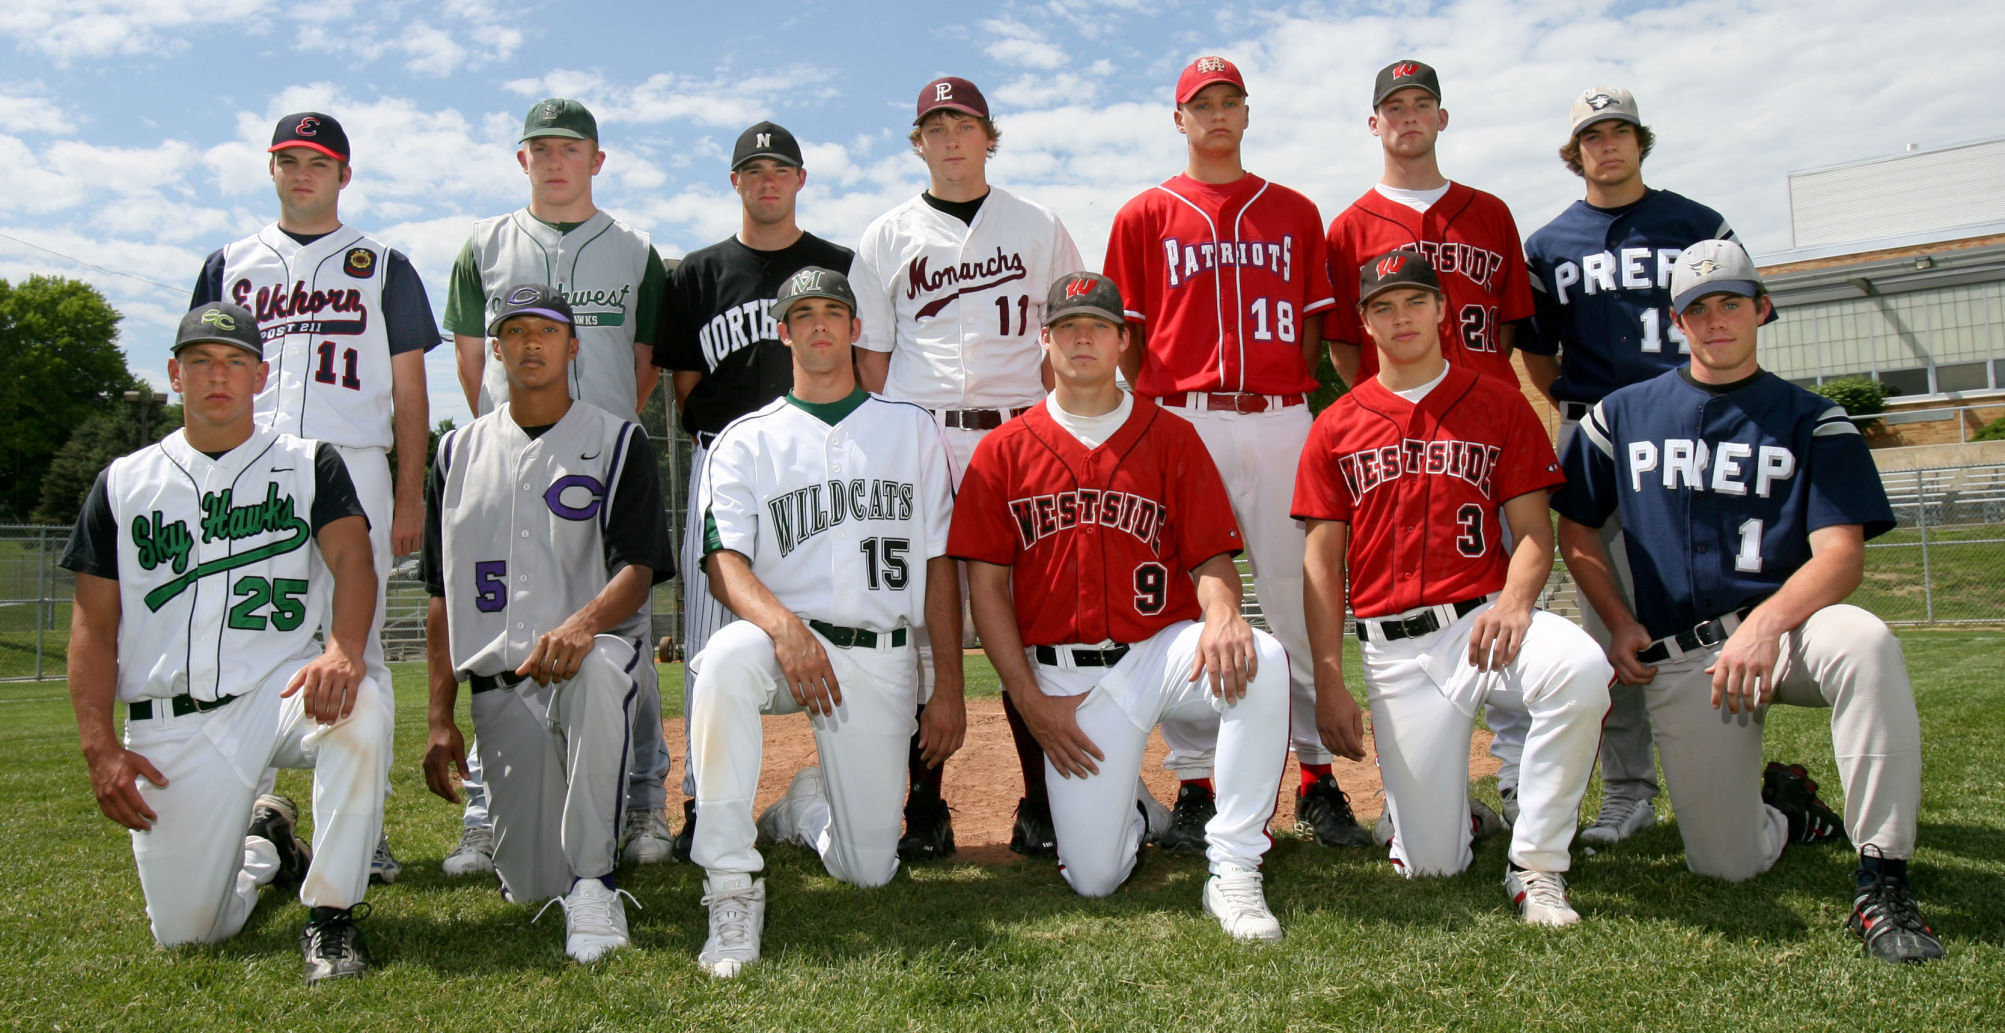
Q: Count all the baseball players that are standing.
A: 7